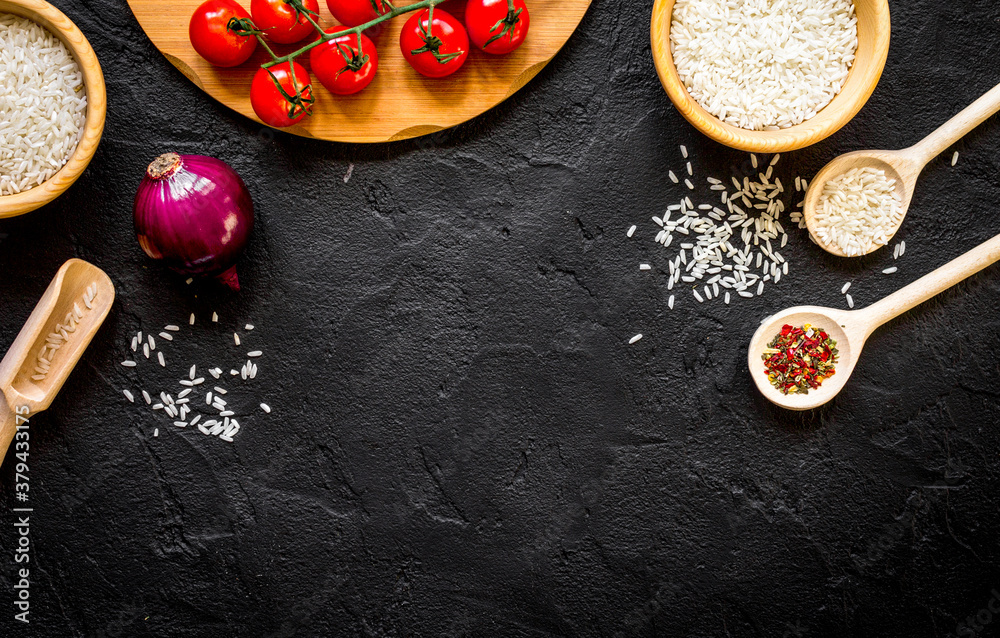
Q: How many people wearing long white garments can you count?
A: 0